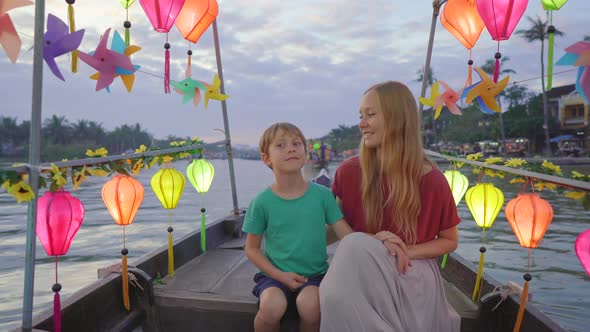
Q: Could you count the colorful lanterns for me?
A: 14